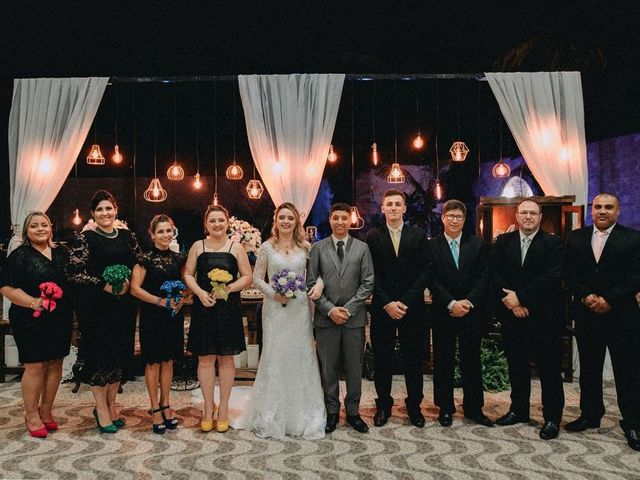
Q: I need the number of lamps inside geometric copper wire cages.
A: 9